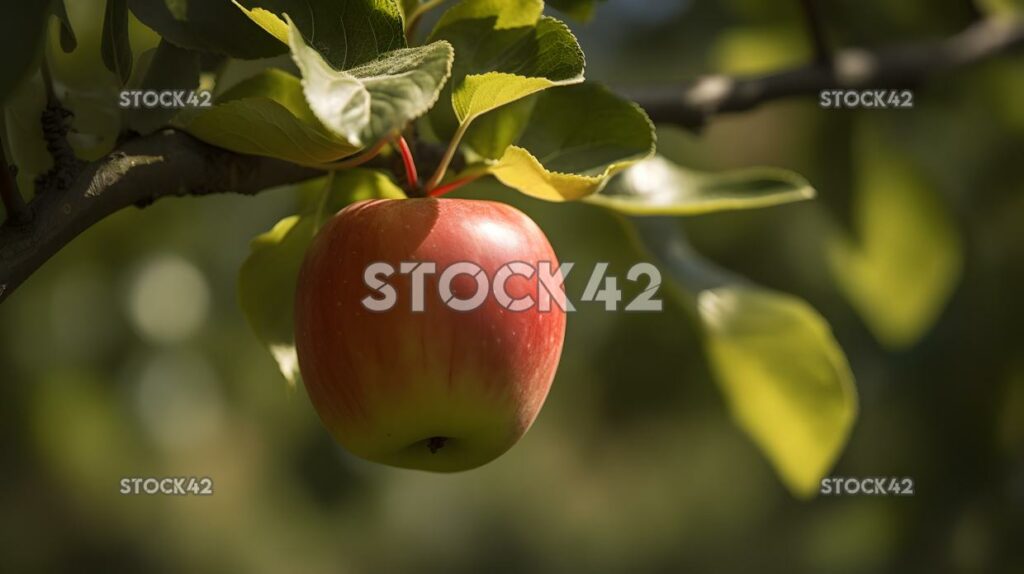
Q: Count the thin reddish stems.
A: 2